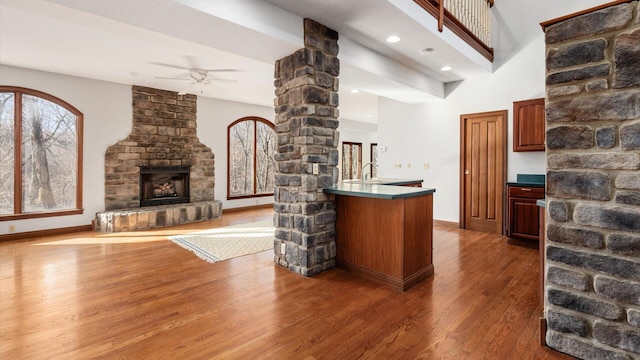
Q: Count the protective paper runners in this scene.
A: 0